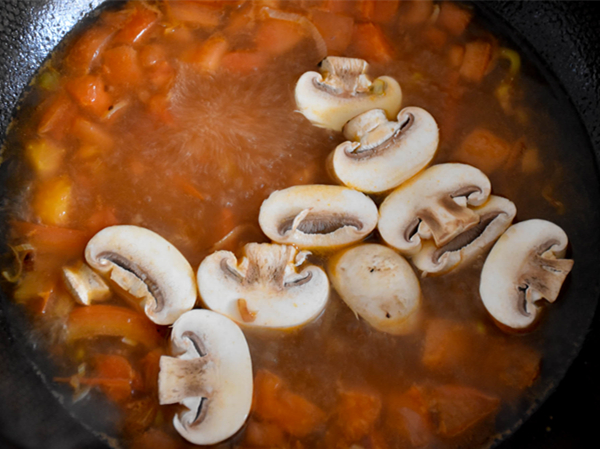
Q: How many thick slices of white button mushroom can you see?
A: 10